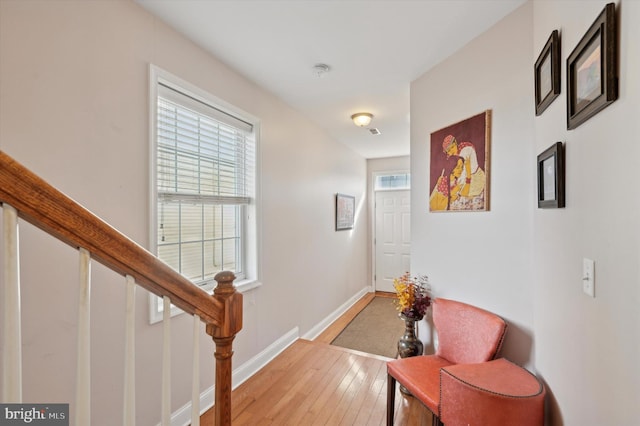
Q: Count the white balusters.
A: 5